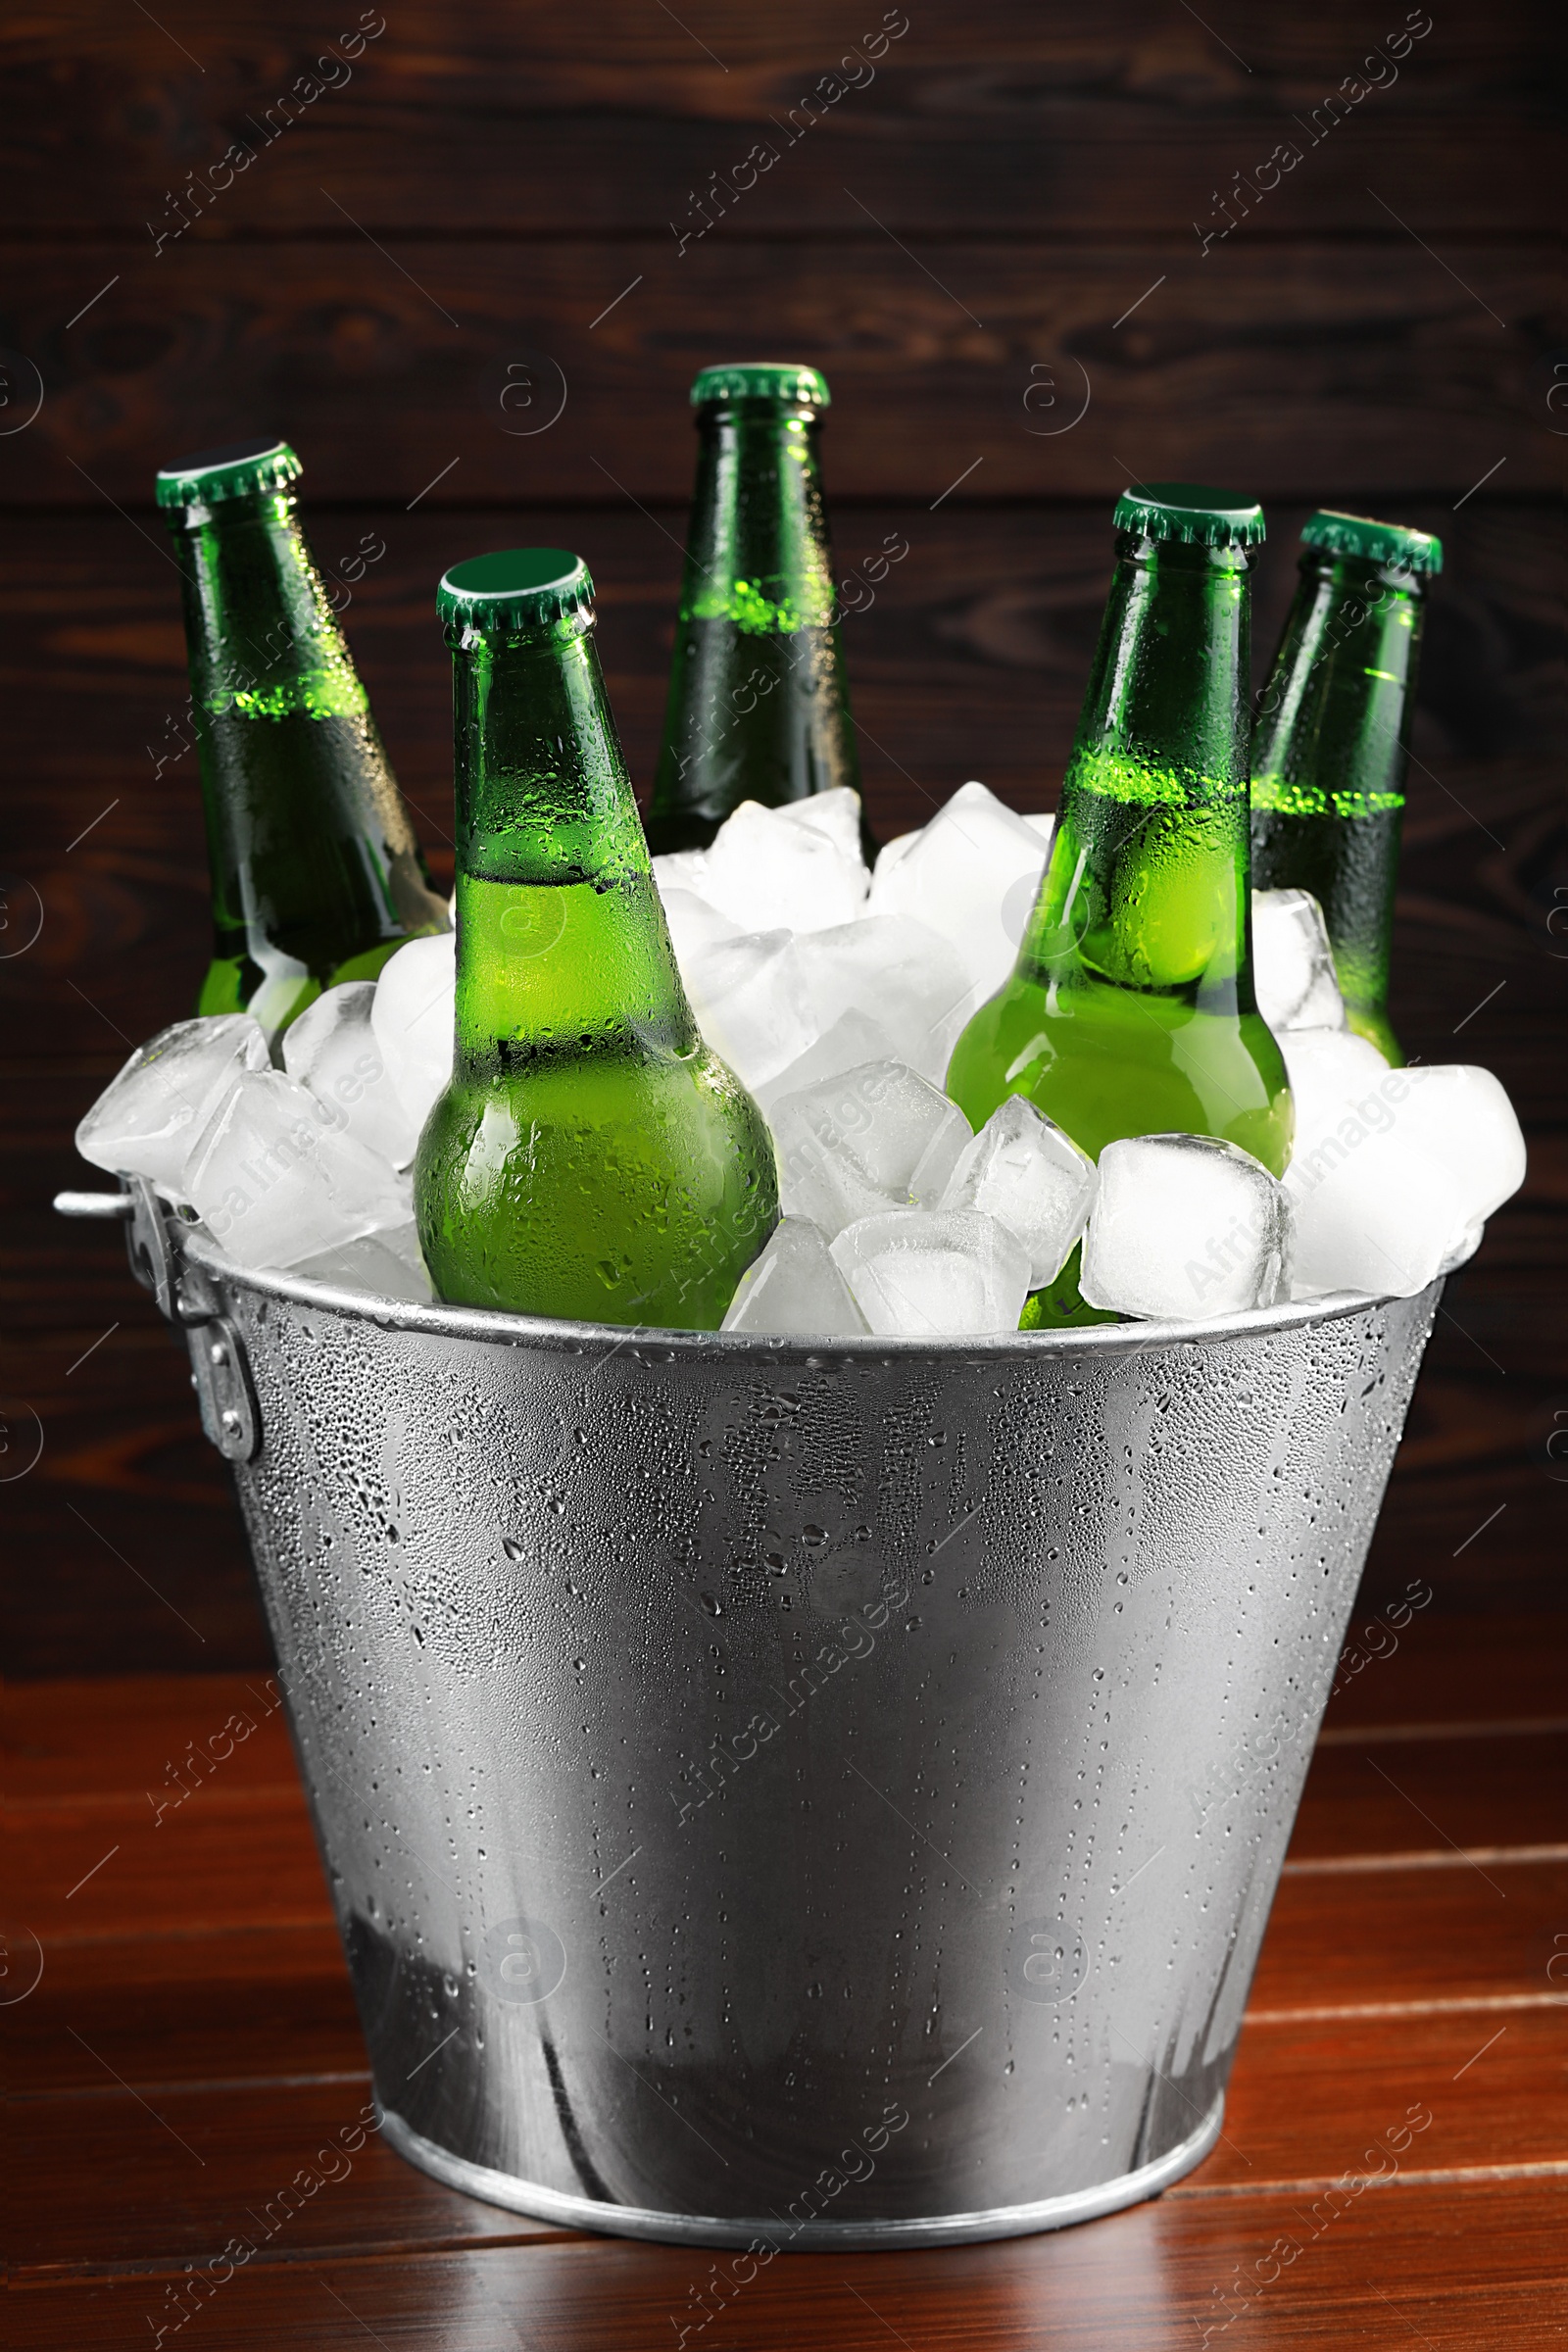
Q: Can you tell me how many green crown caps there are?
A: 5